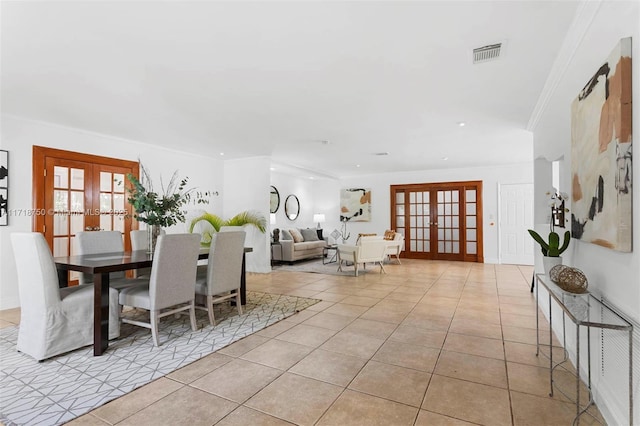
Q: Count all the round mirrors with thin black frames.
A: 2